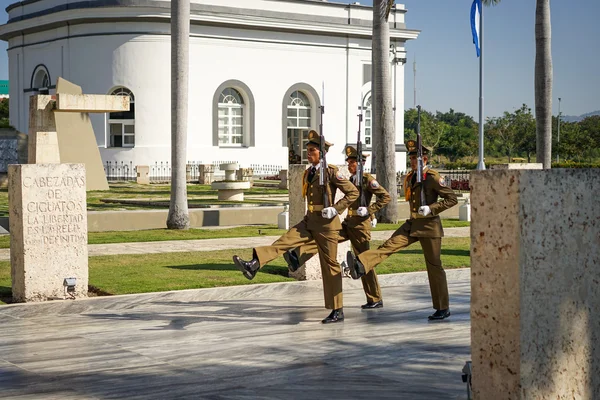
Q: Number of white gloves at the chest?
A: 3